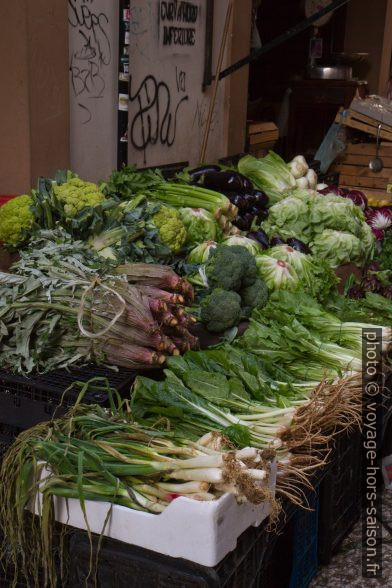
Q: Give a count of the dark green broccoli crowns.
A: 3